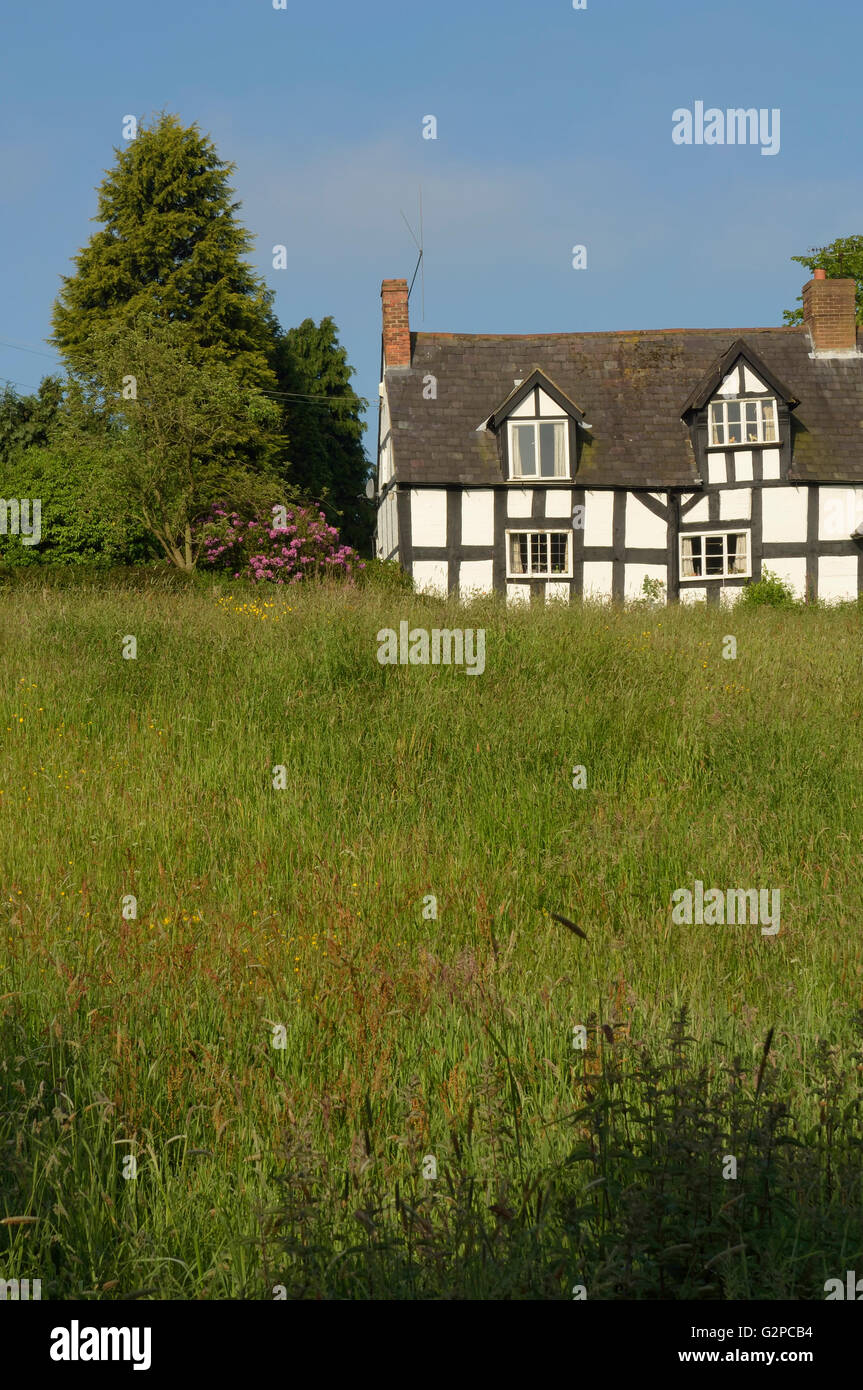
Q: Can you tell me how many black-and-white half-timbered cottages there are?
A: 1